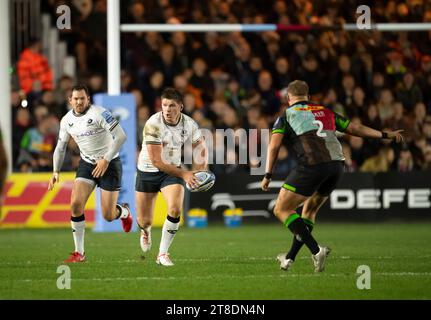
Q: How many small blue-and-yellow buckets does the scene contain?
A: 2